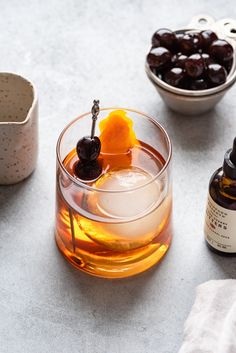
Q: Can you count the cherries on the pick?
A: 2